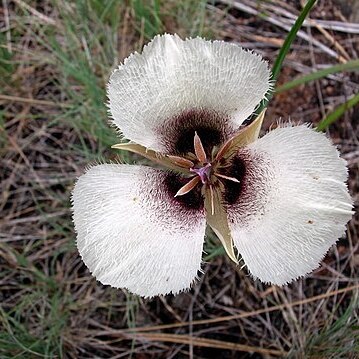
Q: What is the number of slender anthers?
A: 6